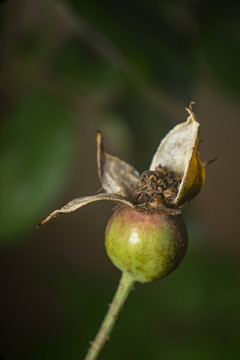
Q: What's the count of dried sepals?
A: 3